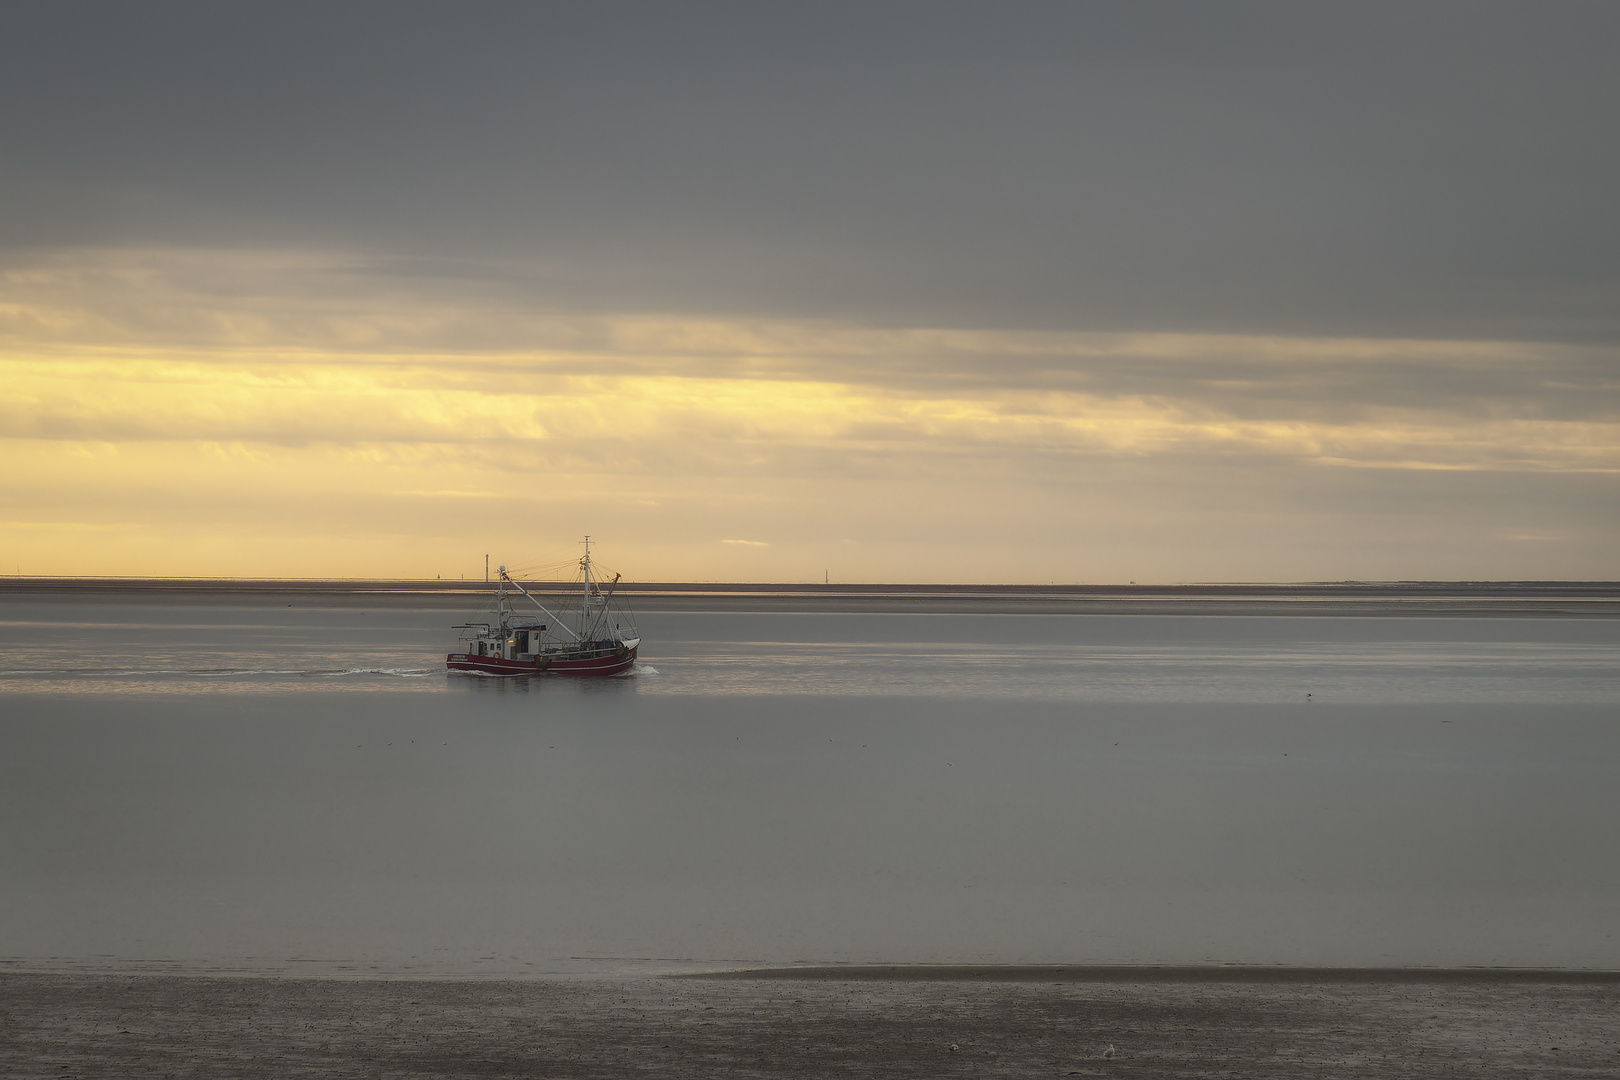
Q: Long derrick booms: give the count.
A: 2